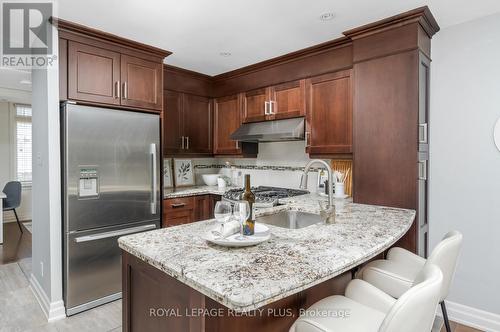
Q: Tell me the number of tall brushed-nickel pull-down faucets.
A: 1